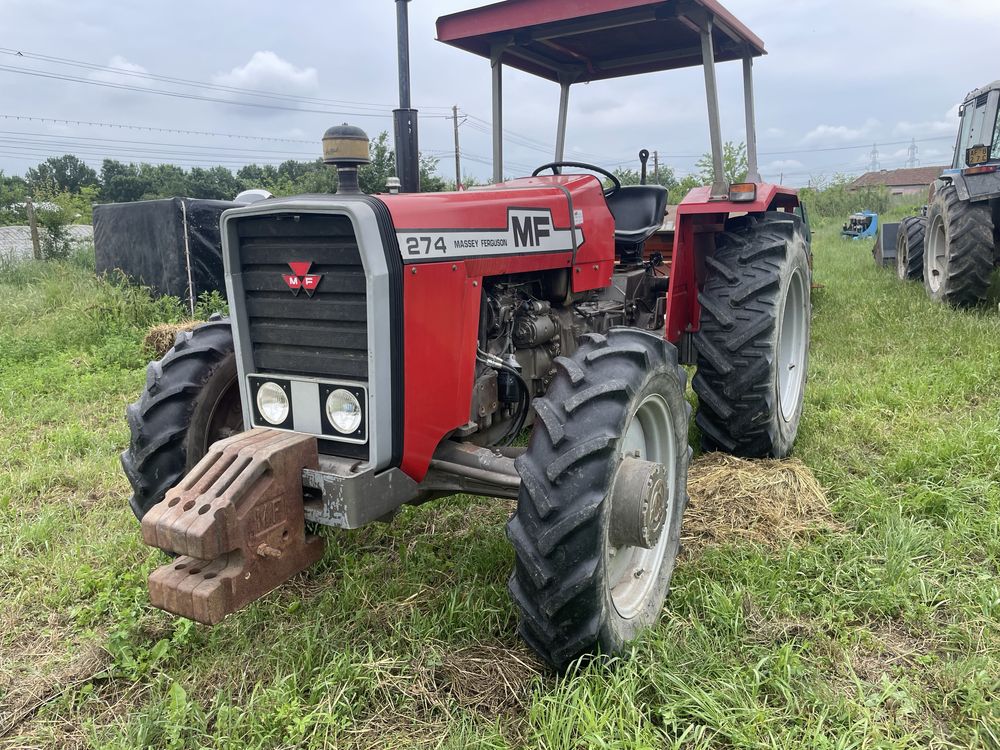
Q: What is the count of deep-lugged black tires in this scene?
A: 5